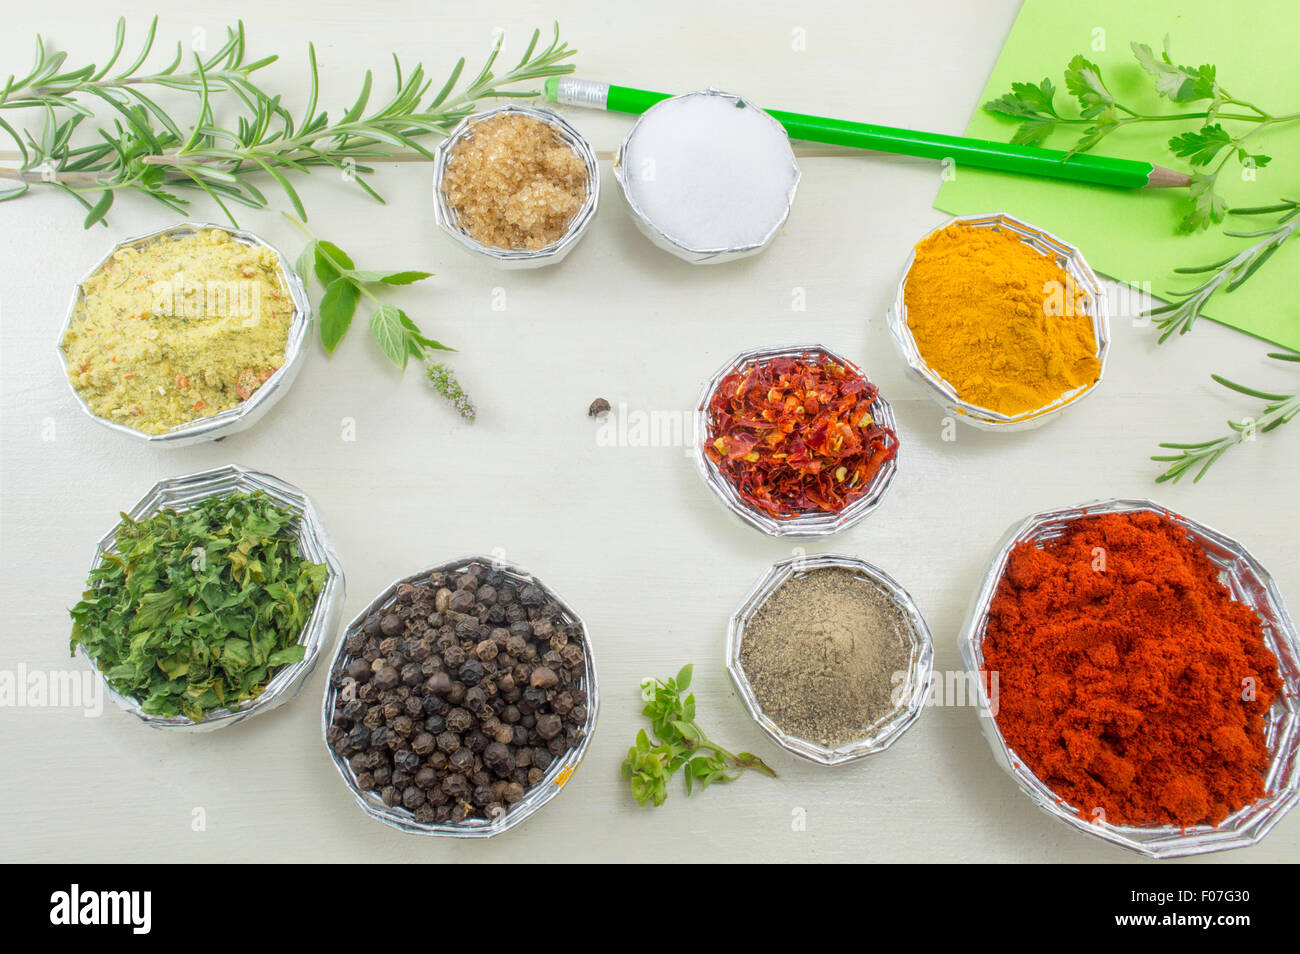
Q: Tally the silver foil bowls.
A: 9